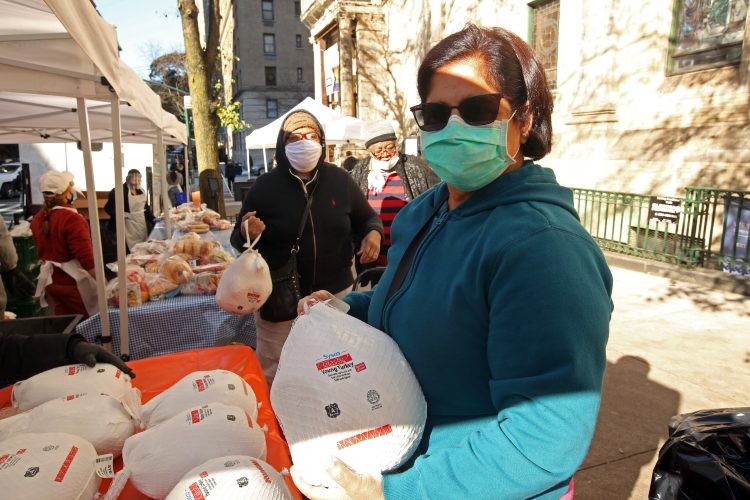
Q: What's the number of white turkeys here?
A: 8